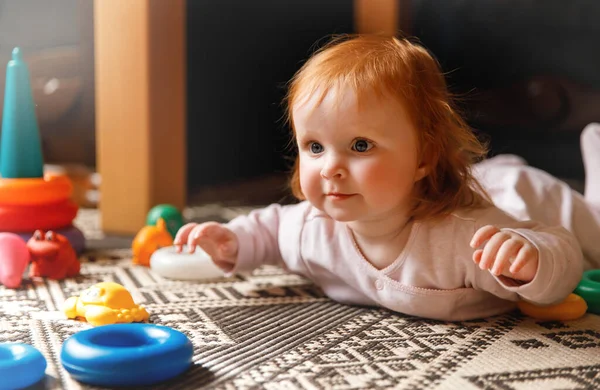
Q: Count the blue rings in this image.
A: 2